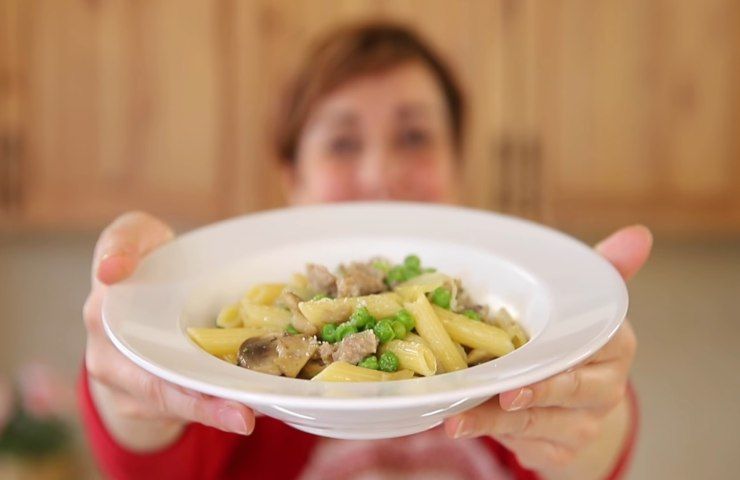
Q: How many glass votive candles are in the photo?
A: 0